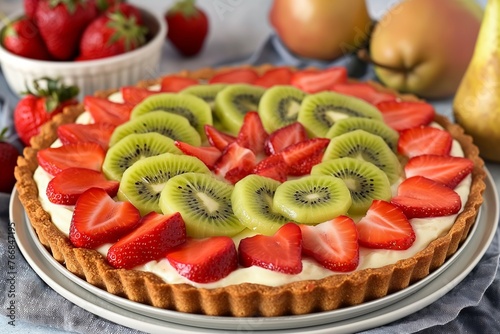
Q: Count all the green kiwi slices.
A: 14